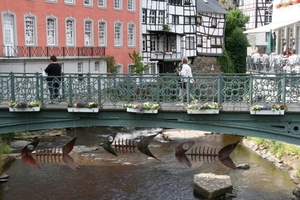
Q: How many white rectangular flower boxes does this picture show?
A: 5